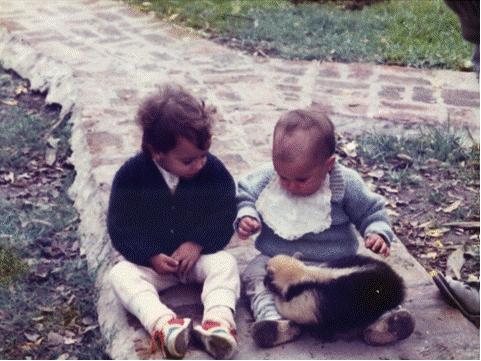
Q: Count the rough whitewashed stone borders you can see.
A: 1